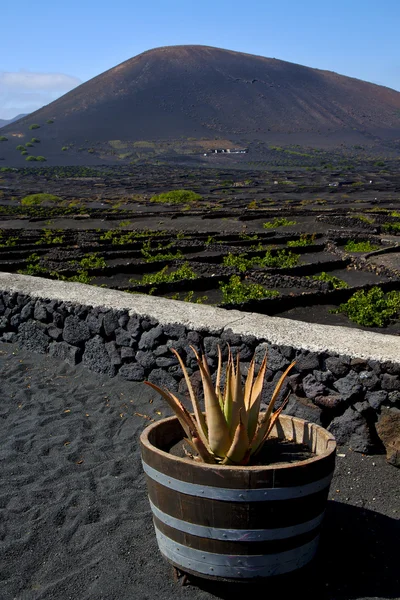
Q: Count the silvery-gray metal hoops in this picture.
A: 3